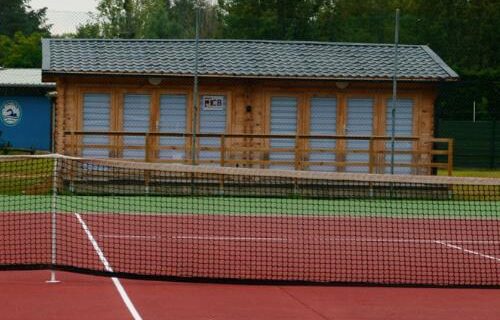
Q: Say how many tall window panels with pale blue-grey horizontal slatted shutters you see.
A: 8